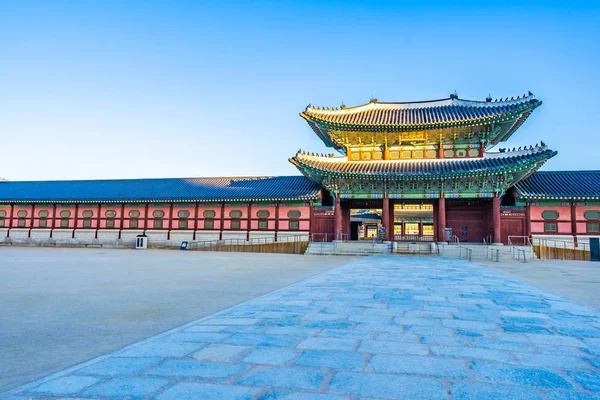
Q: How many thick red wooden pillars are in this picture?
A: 4